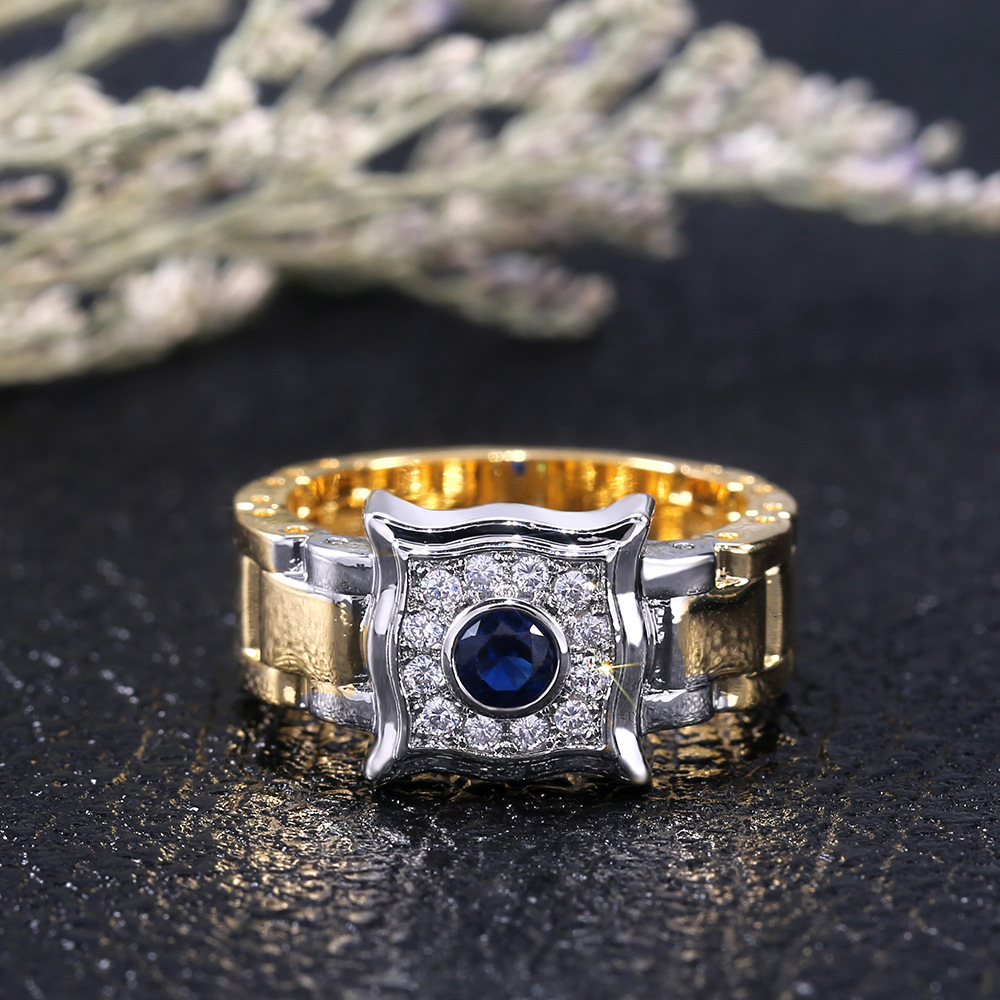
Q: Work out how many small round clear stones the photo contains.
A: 12